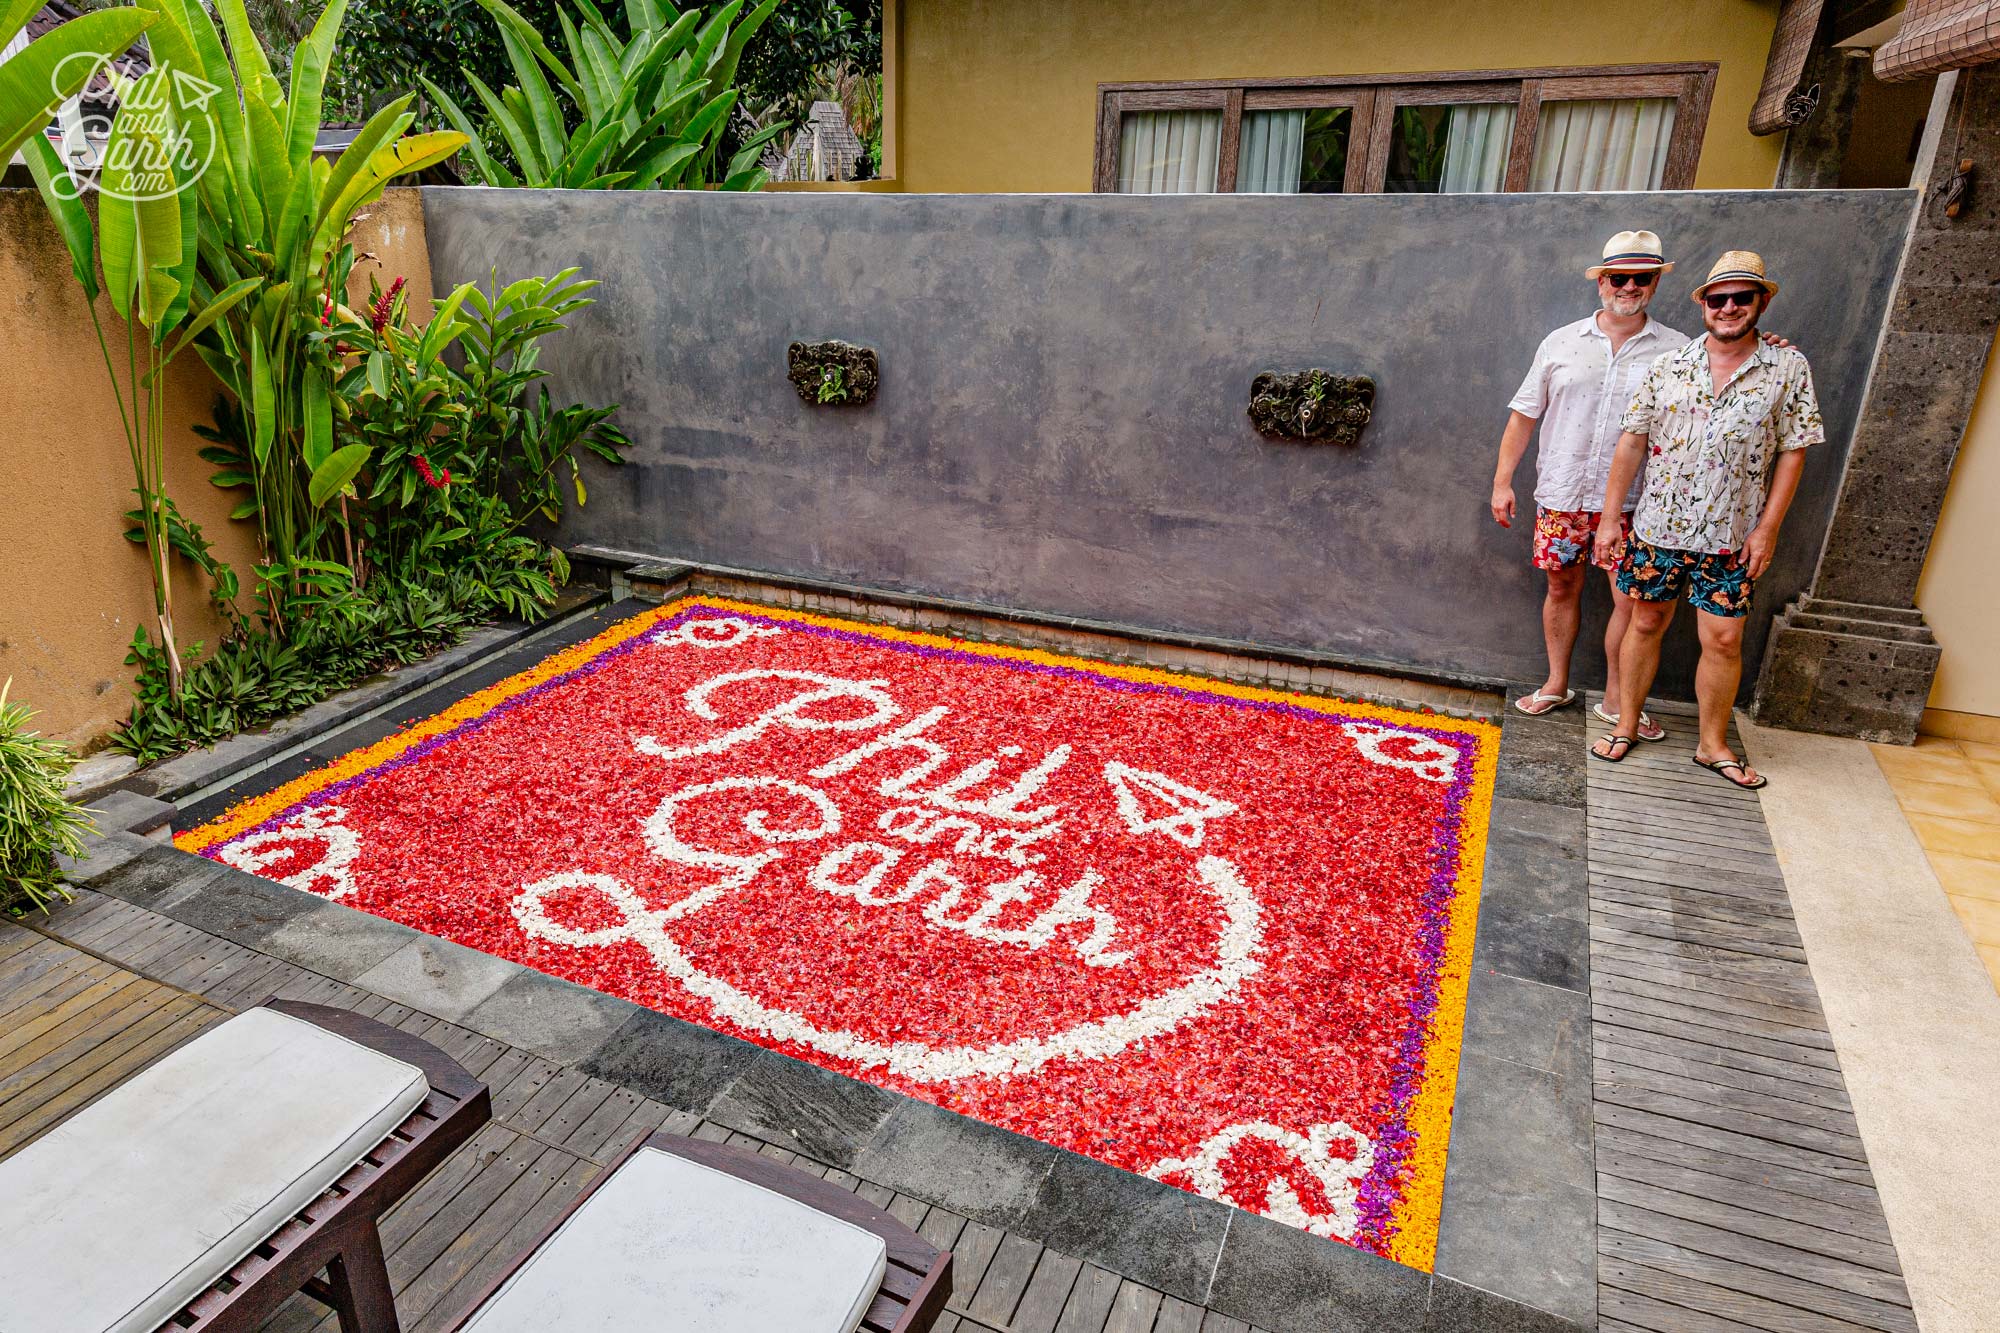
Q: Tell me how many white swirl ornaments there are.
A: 4